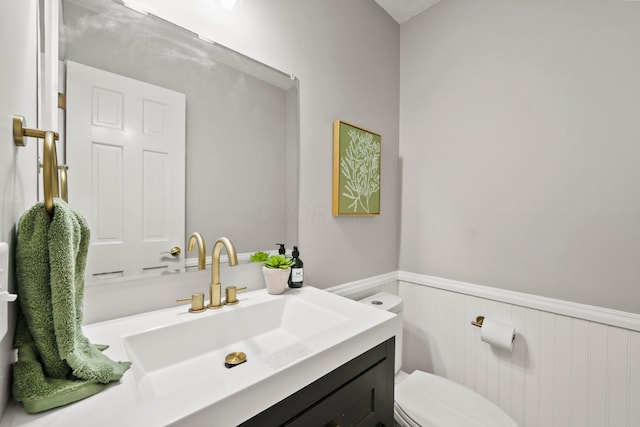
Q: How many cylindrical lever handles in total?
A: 2